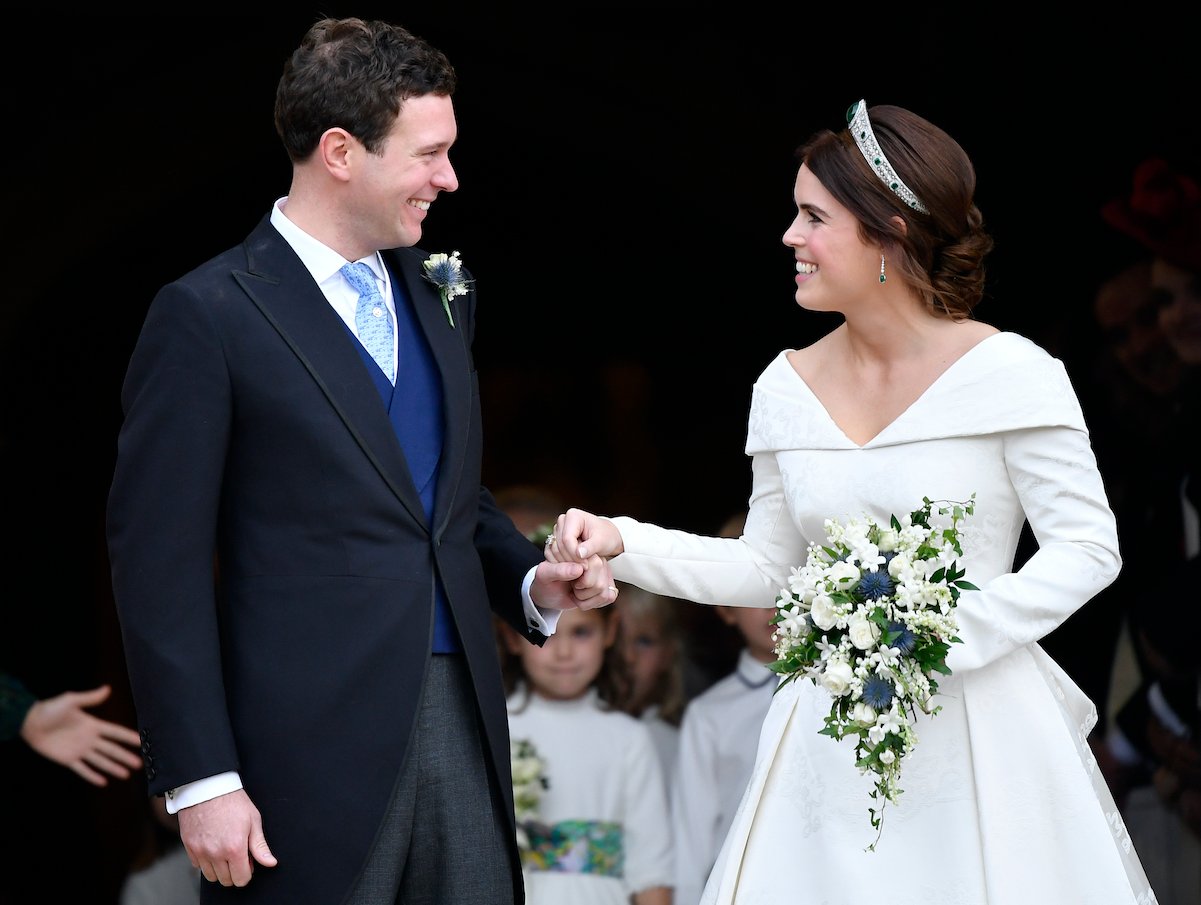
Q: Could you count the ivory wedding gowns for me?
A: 1